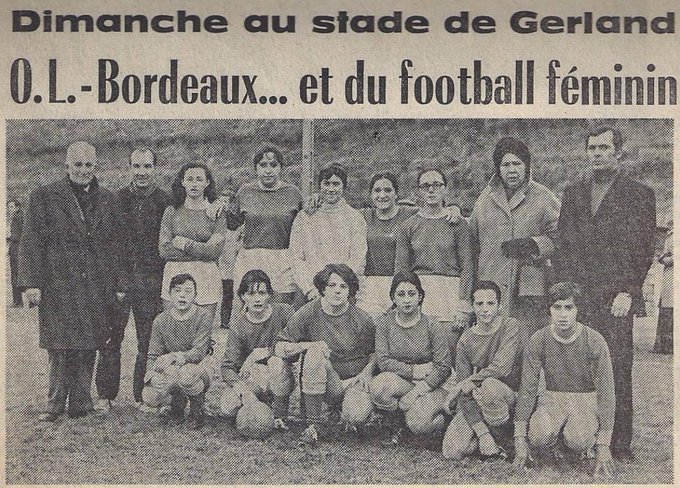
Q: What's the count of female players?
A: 11